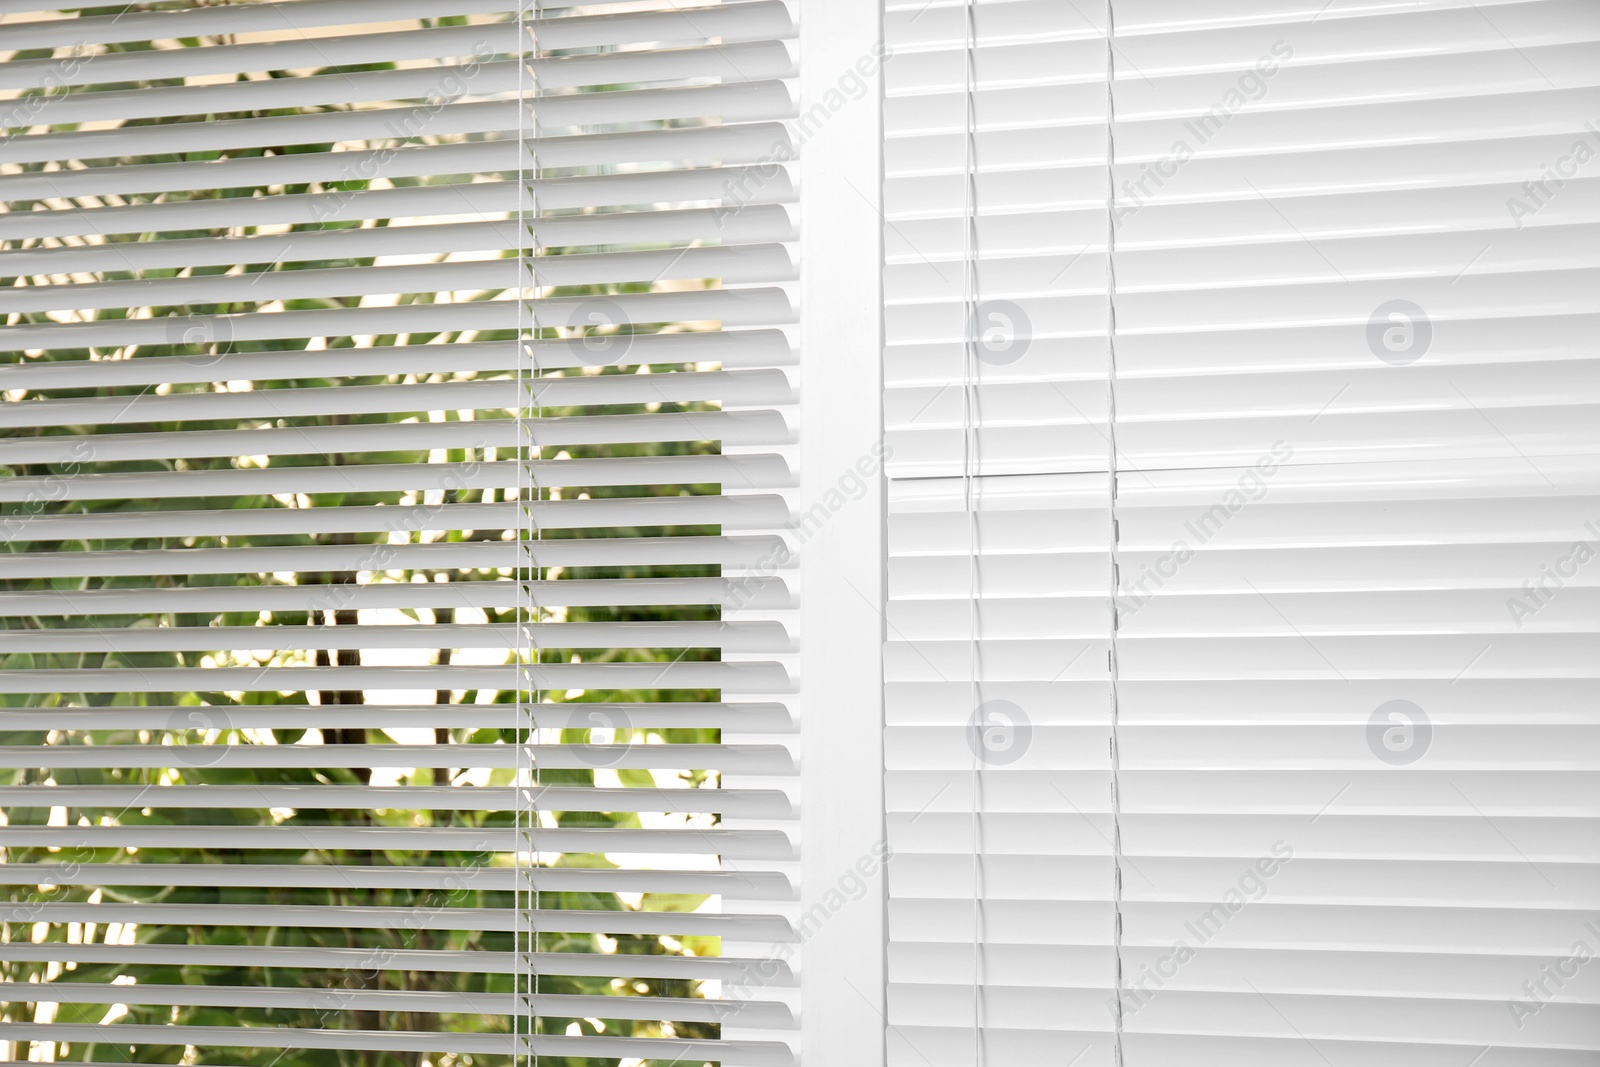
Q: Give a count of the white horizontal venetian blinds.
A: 2